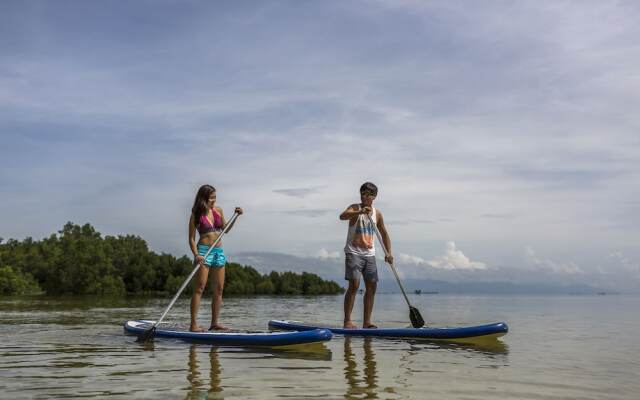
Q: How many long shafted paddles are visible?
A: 2